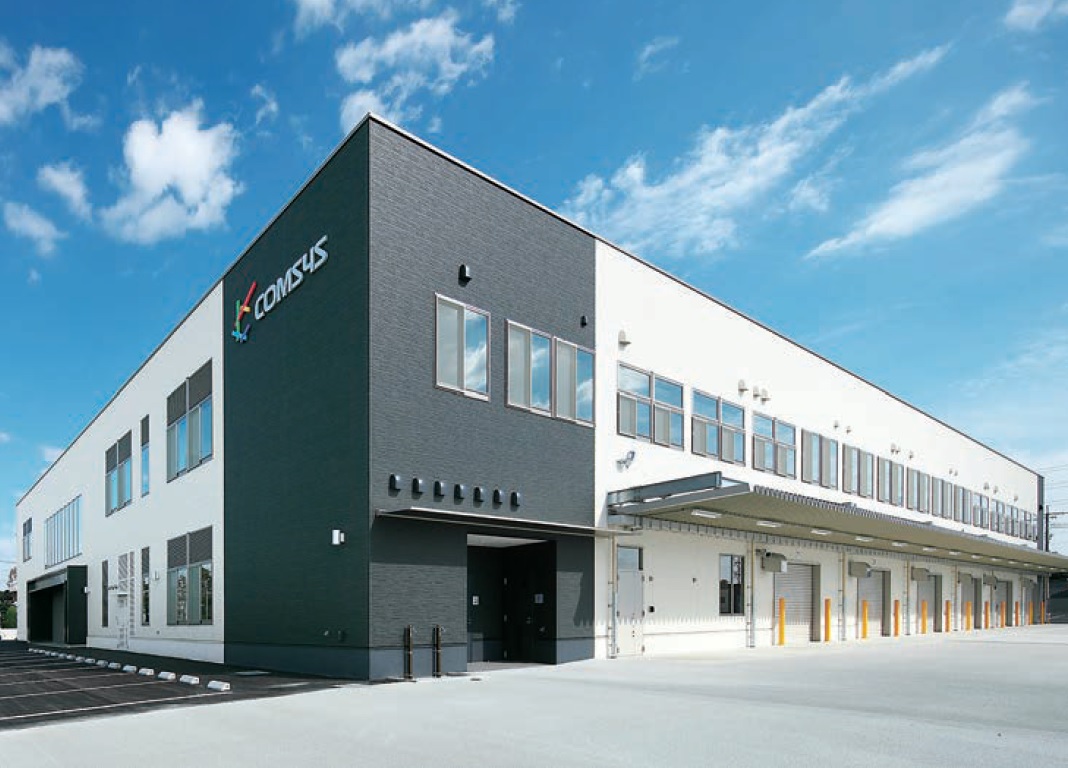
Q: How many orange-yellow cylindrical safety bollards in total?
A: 12